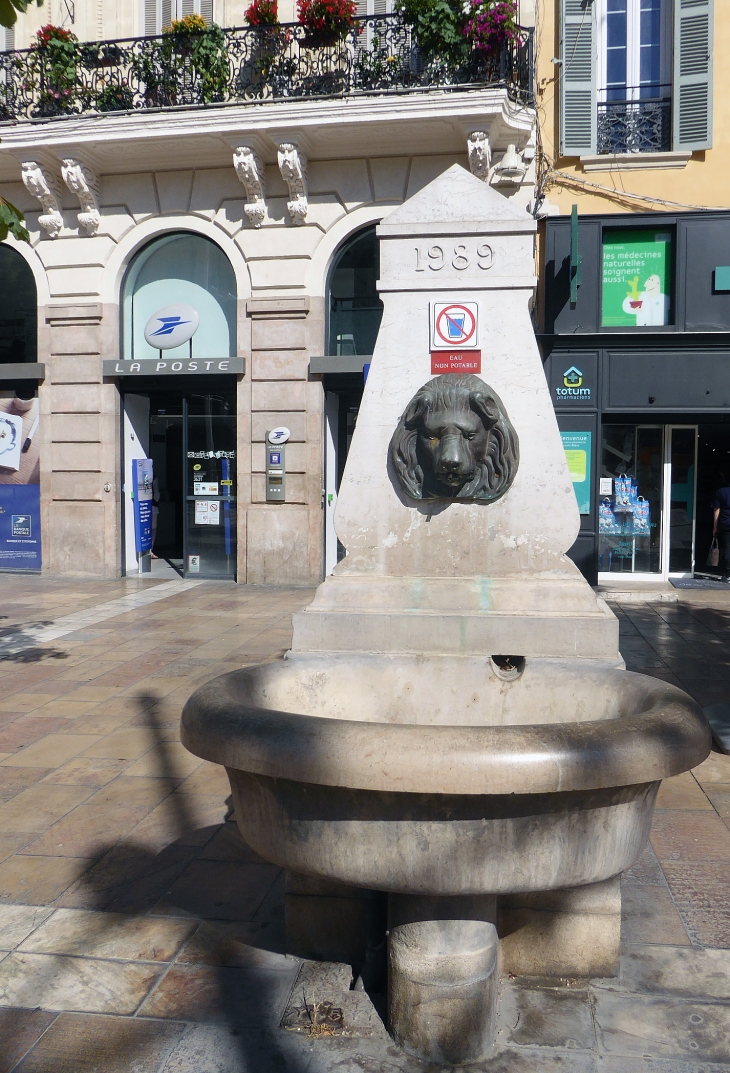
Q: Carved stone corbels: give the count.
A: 5